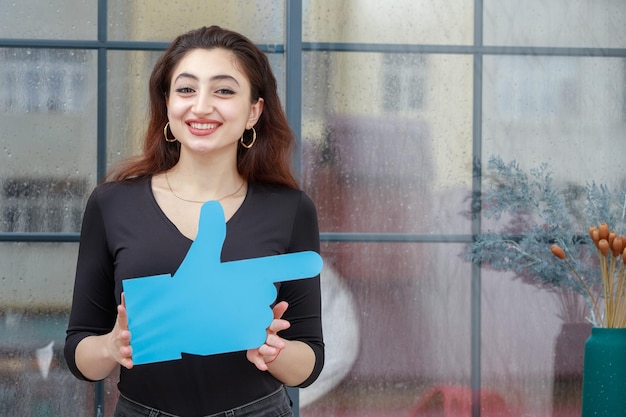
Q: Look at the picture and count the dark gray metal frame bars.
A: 5